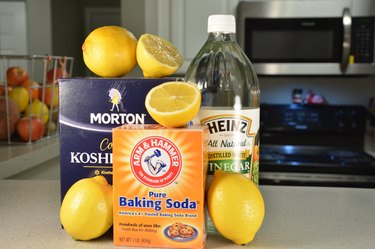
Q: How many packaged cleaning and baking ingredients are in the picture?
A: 3